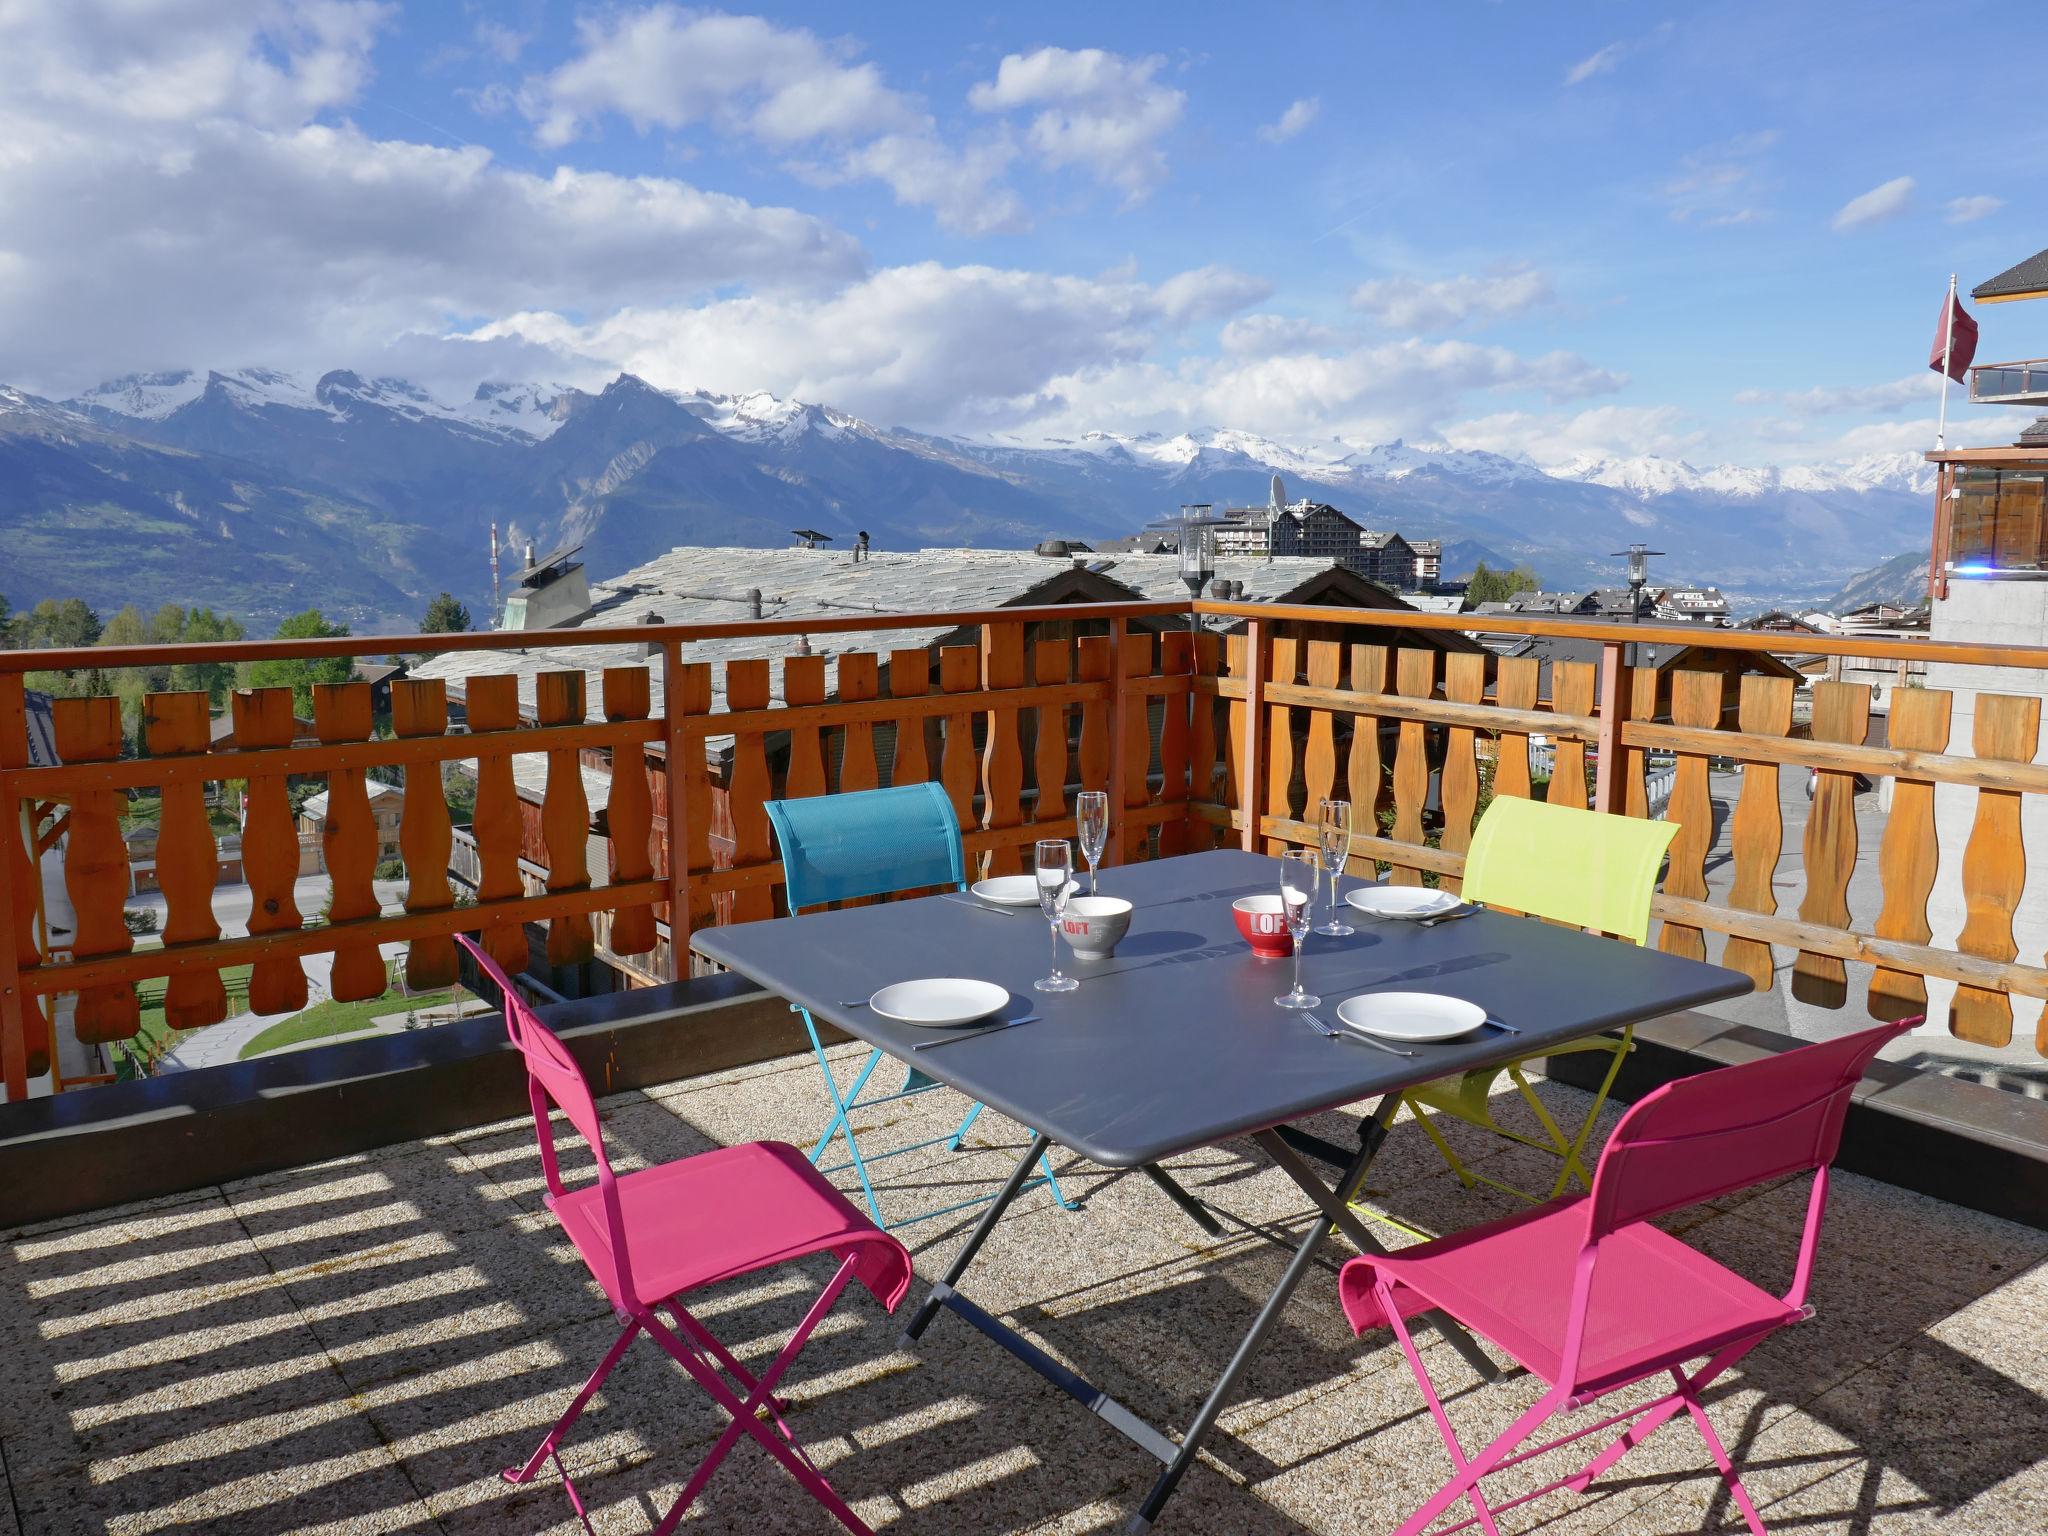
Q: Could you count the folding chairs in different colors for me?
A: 4